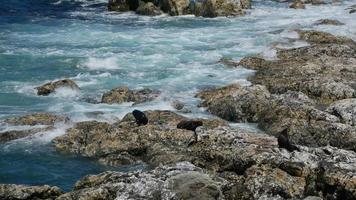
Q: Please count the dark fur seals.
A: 3